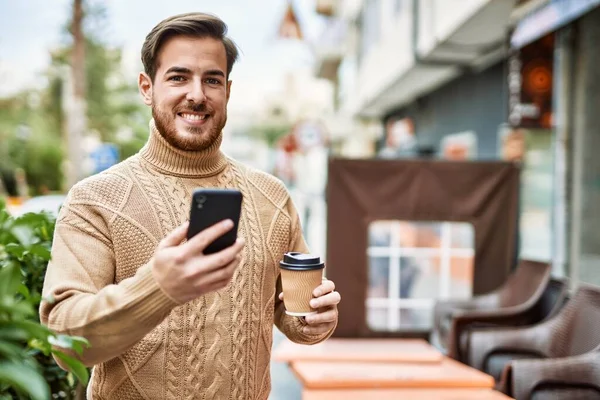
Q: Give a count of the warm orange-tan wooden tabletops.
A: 3